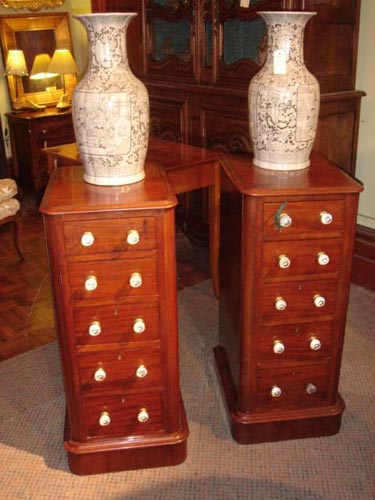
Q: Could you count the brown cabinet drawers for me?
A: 10